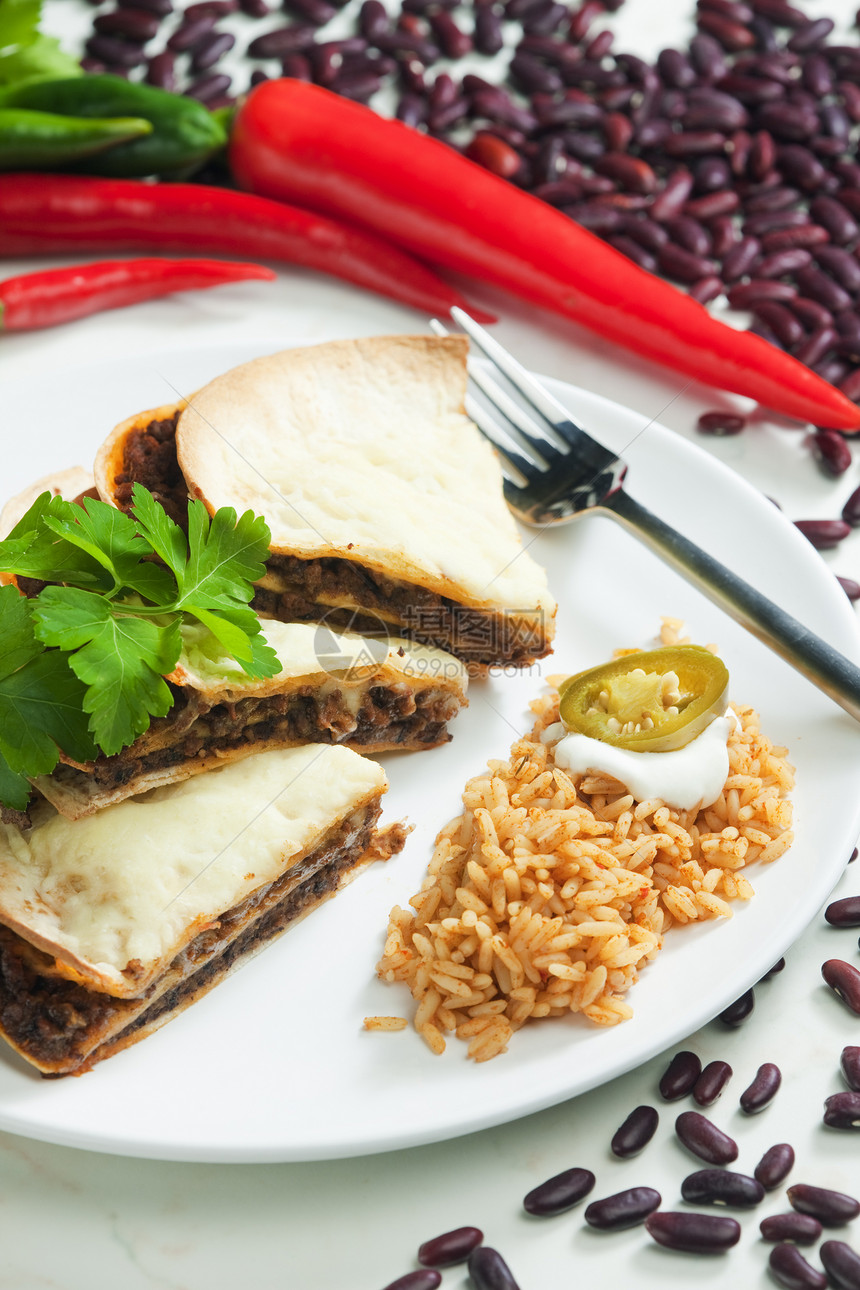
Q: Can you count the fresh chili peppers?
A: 5